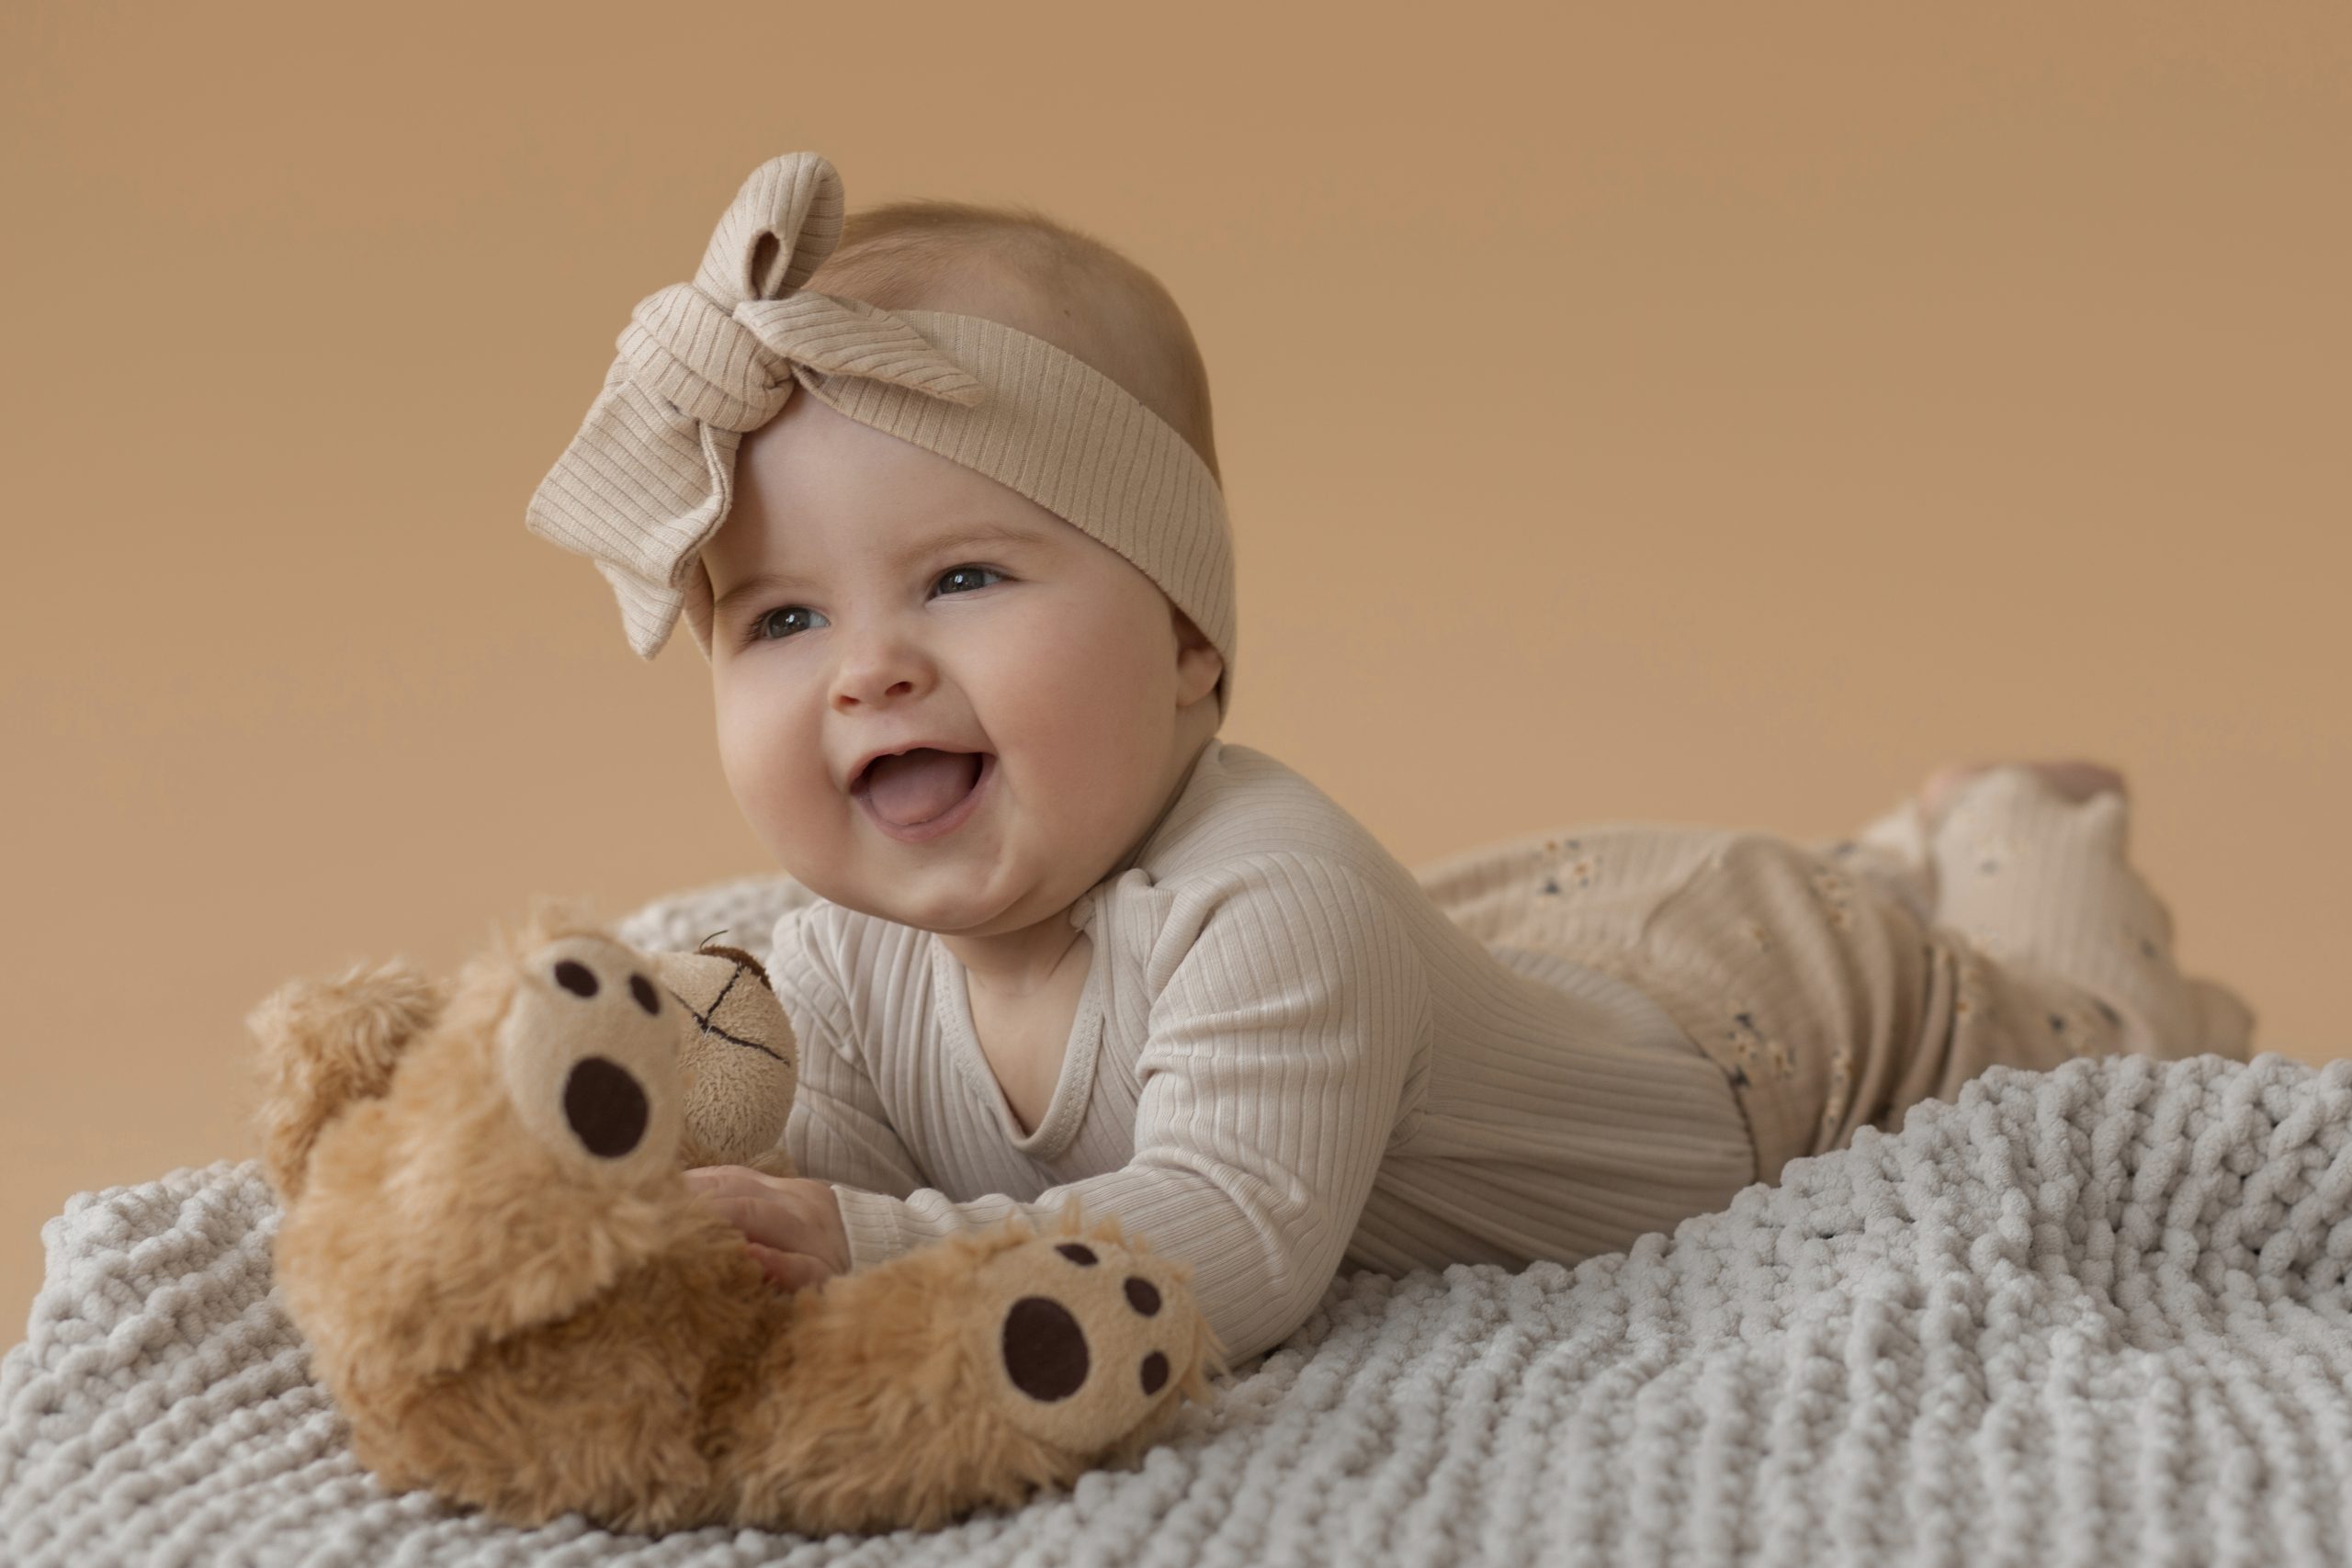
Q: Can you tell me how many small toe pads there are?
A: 5